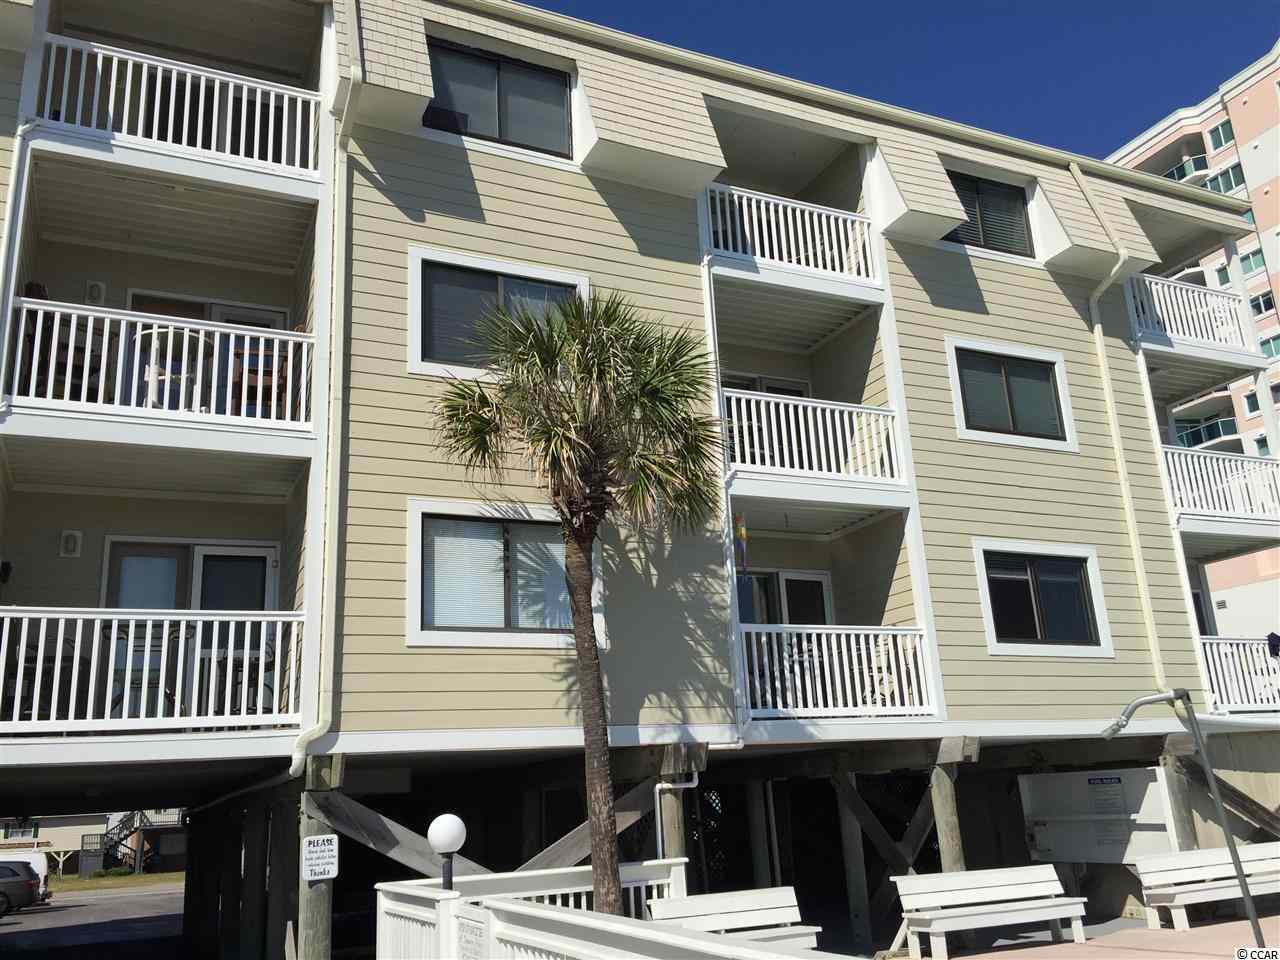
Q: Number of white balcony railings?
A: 9